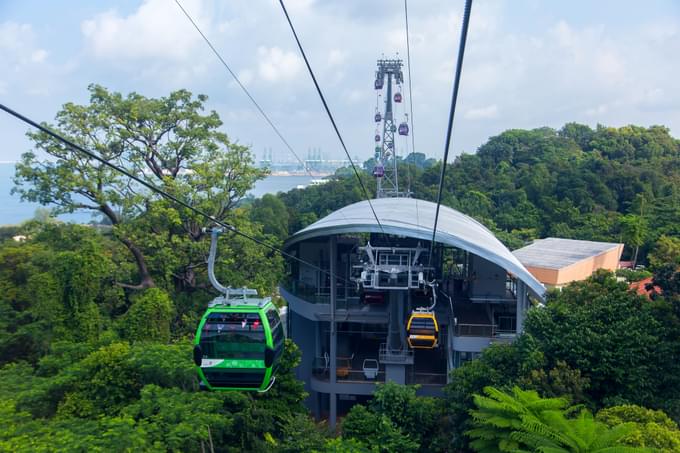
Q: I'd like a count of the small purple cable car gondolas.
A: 6